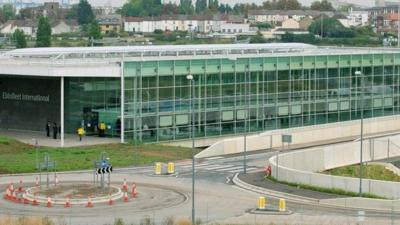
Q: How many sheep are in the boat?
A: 0